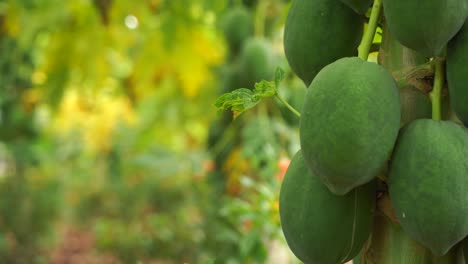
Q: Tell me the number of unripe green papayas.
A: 7